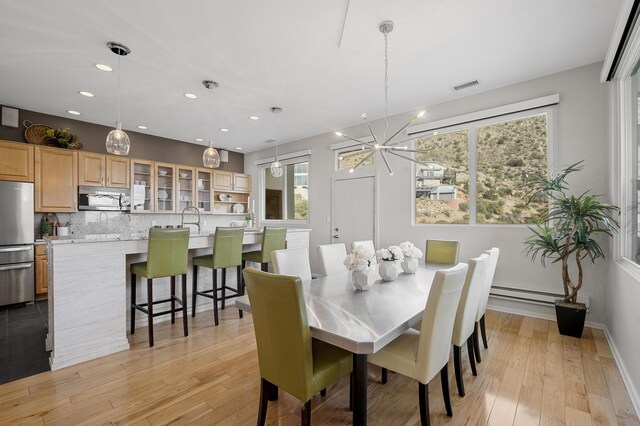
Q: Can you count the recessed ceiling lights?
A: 9